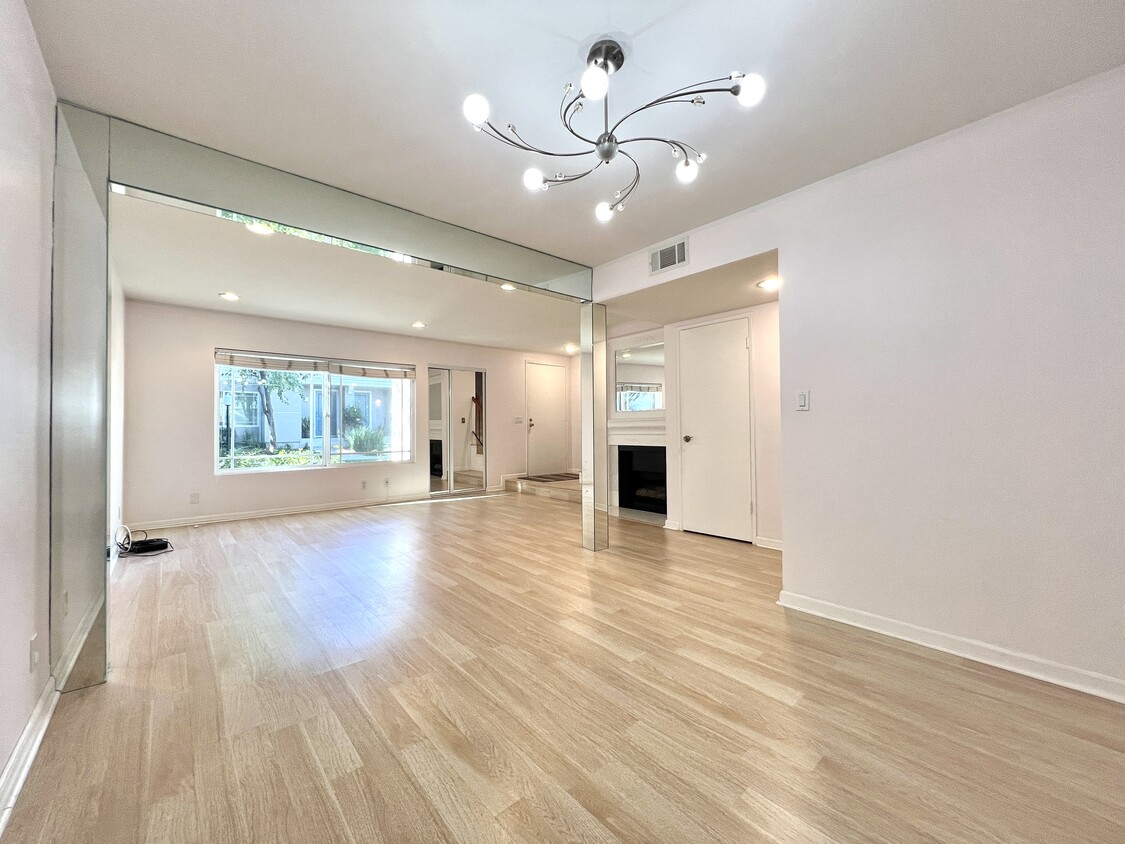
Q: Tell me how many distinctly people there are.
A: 0